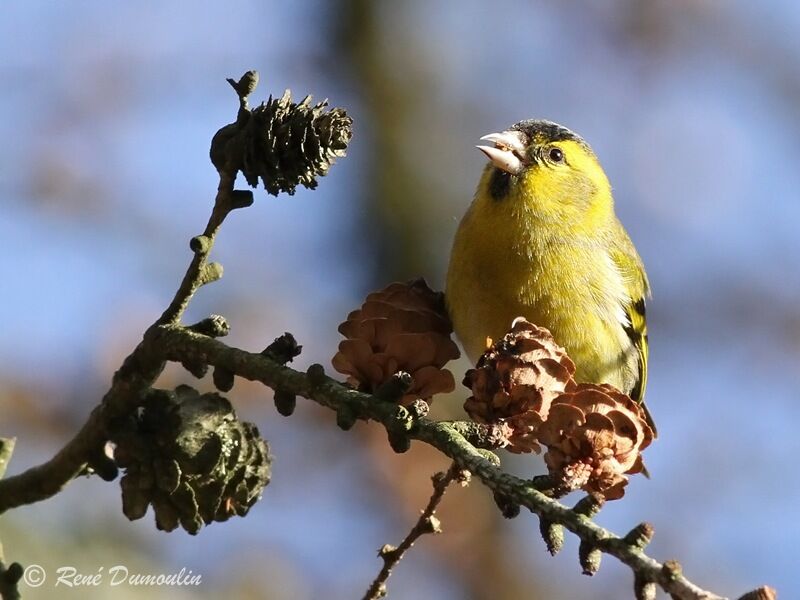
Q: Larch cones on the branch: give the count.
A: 5